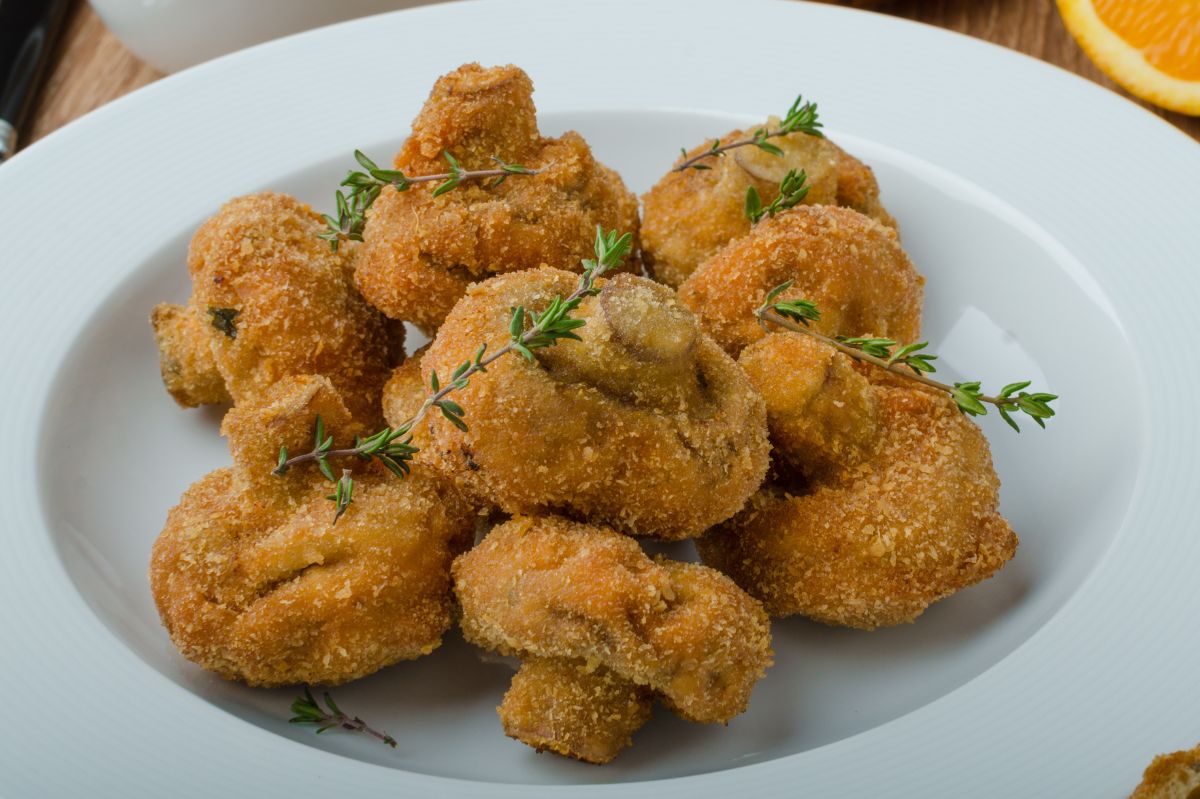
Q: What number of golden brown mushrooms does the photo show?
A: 8